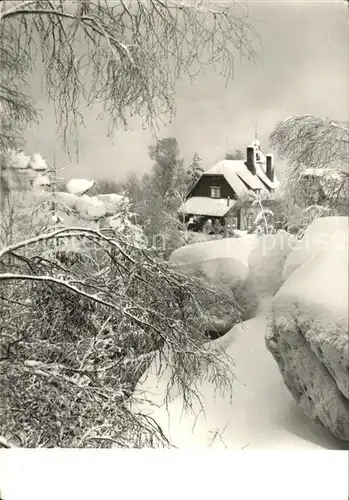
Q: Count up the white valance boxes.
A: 0